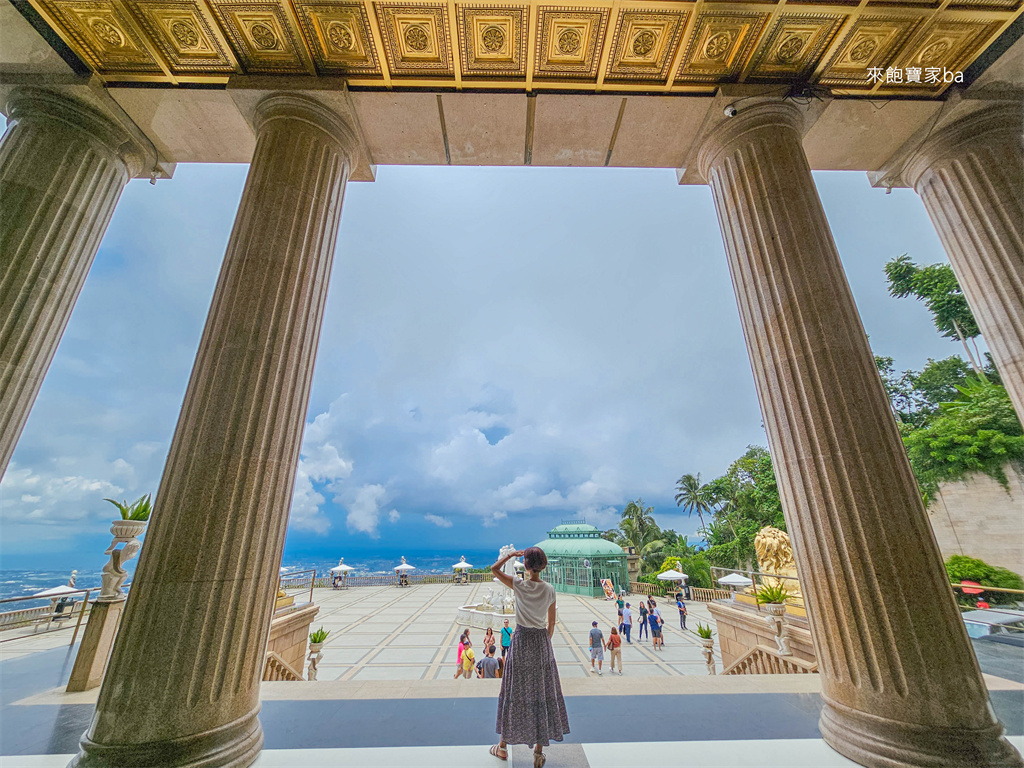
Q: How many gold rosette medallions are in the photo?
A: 12